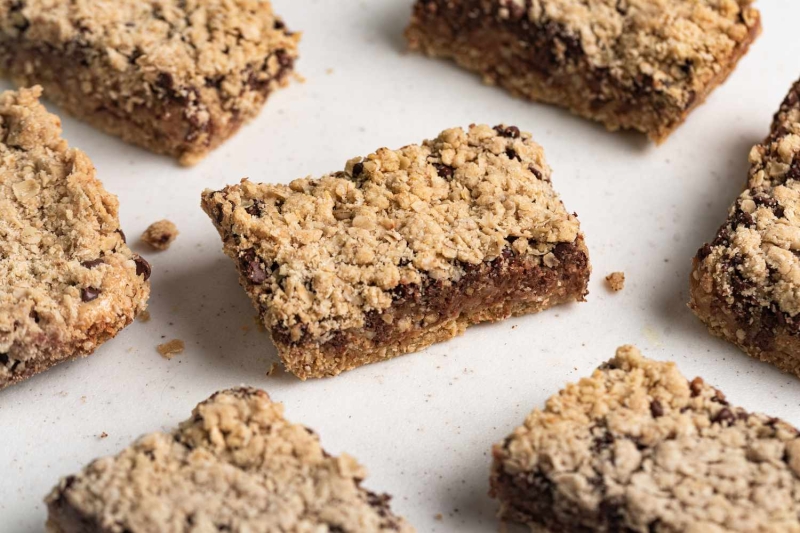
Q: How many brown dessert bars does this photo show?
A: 7